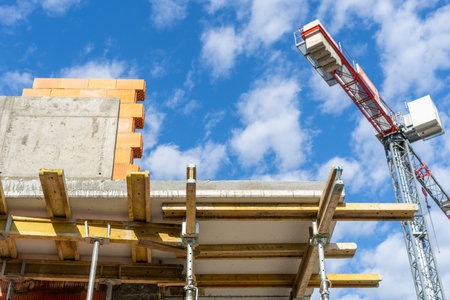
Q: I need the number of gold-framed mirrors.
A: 0